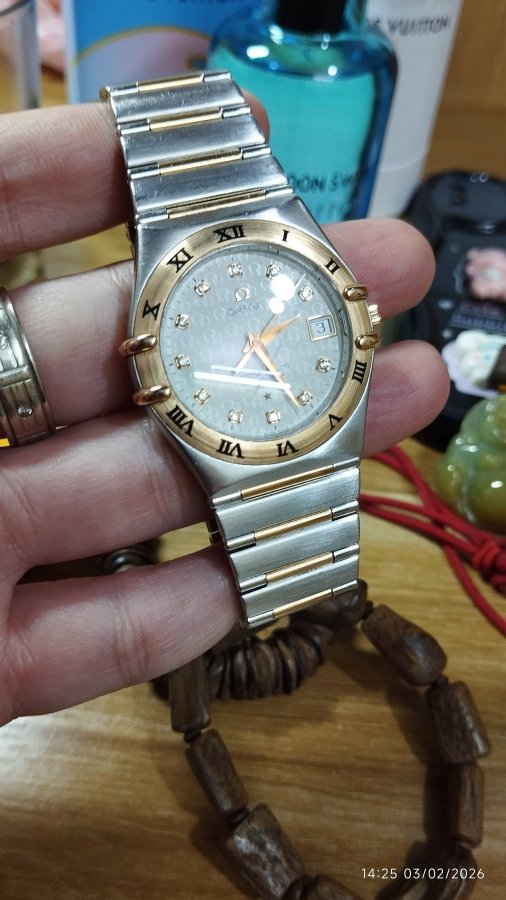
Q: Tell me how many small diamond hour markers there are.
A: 11